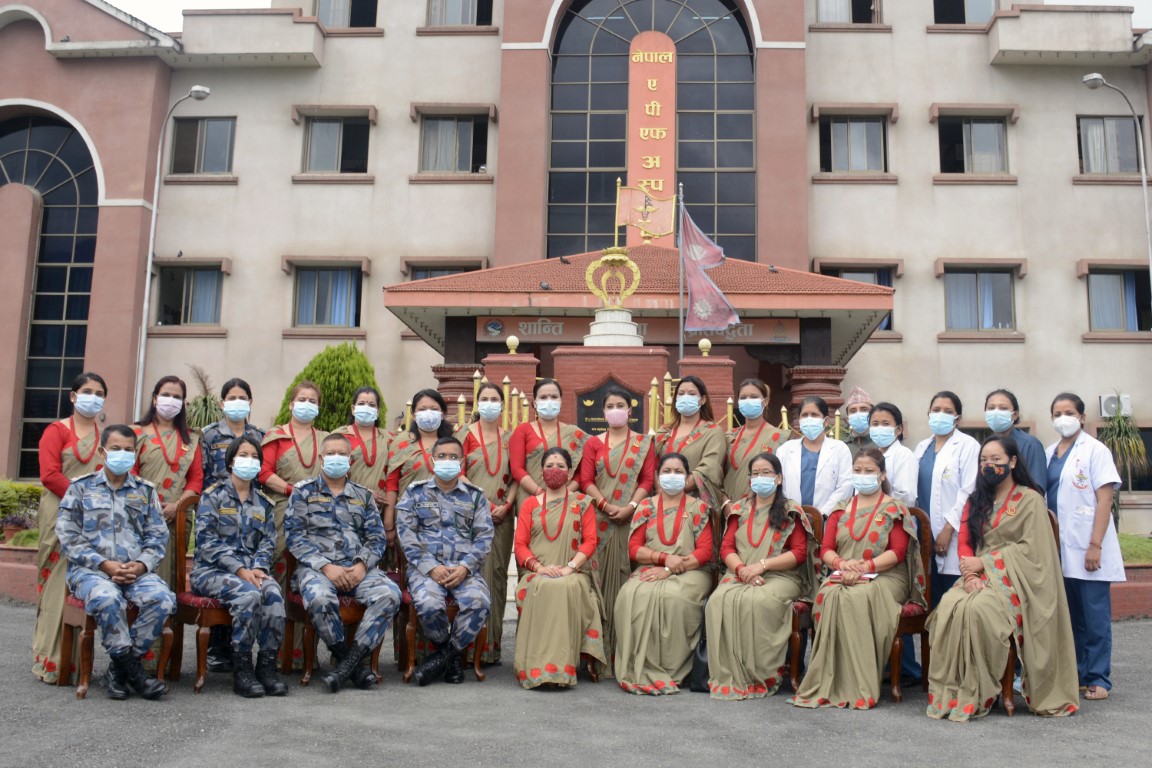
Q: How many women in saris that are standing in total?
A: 10